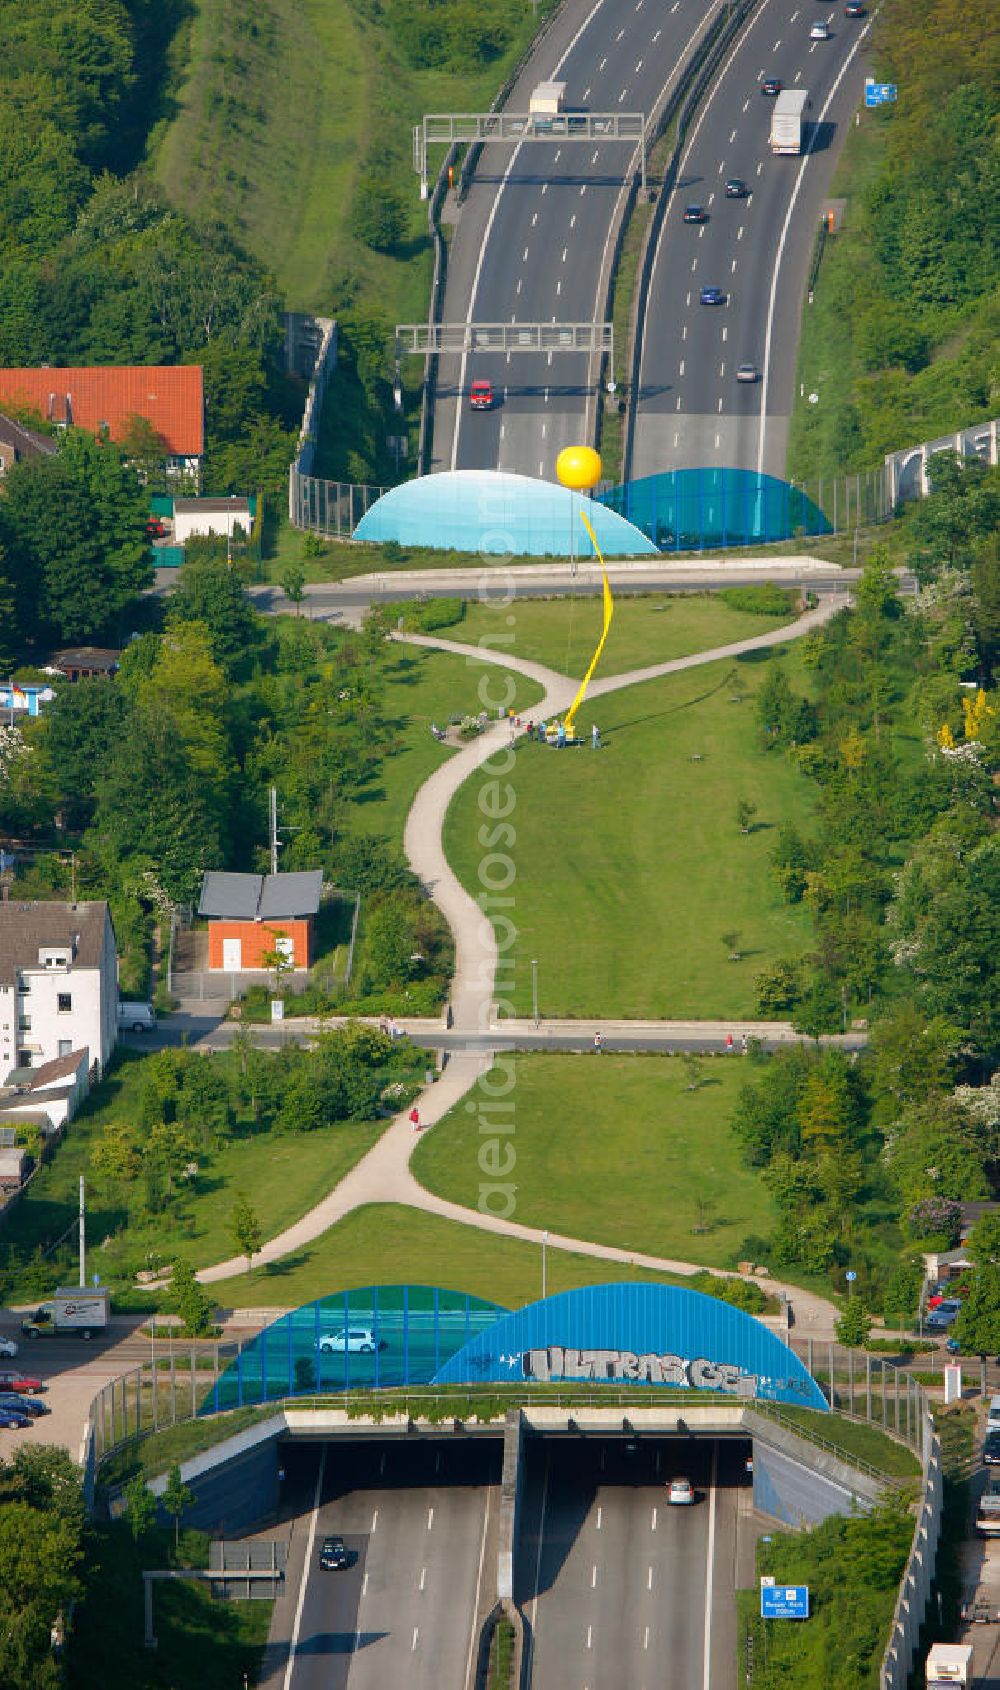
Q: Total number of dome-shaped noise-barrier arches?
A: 4